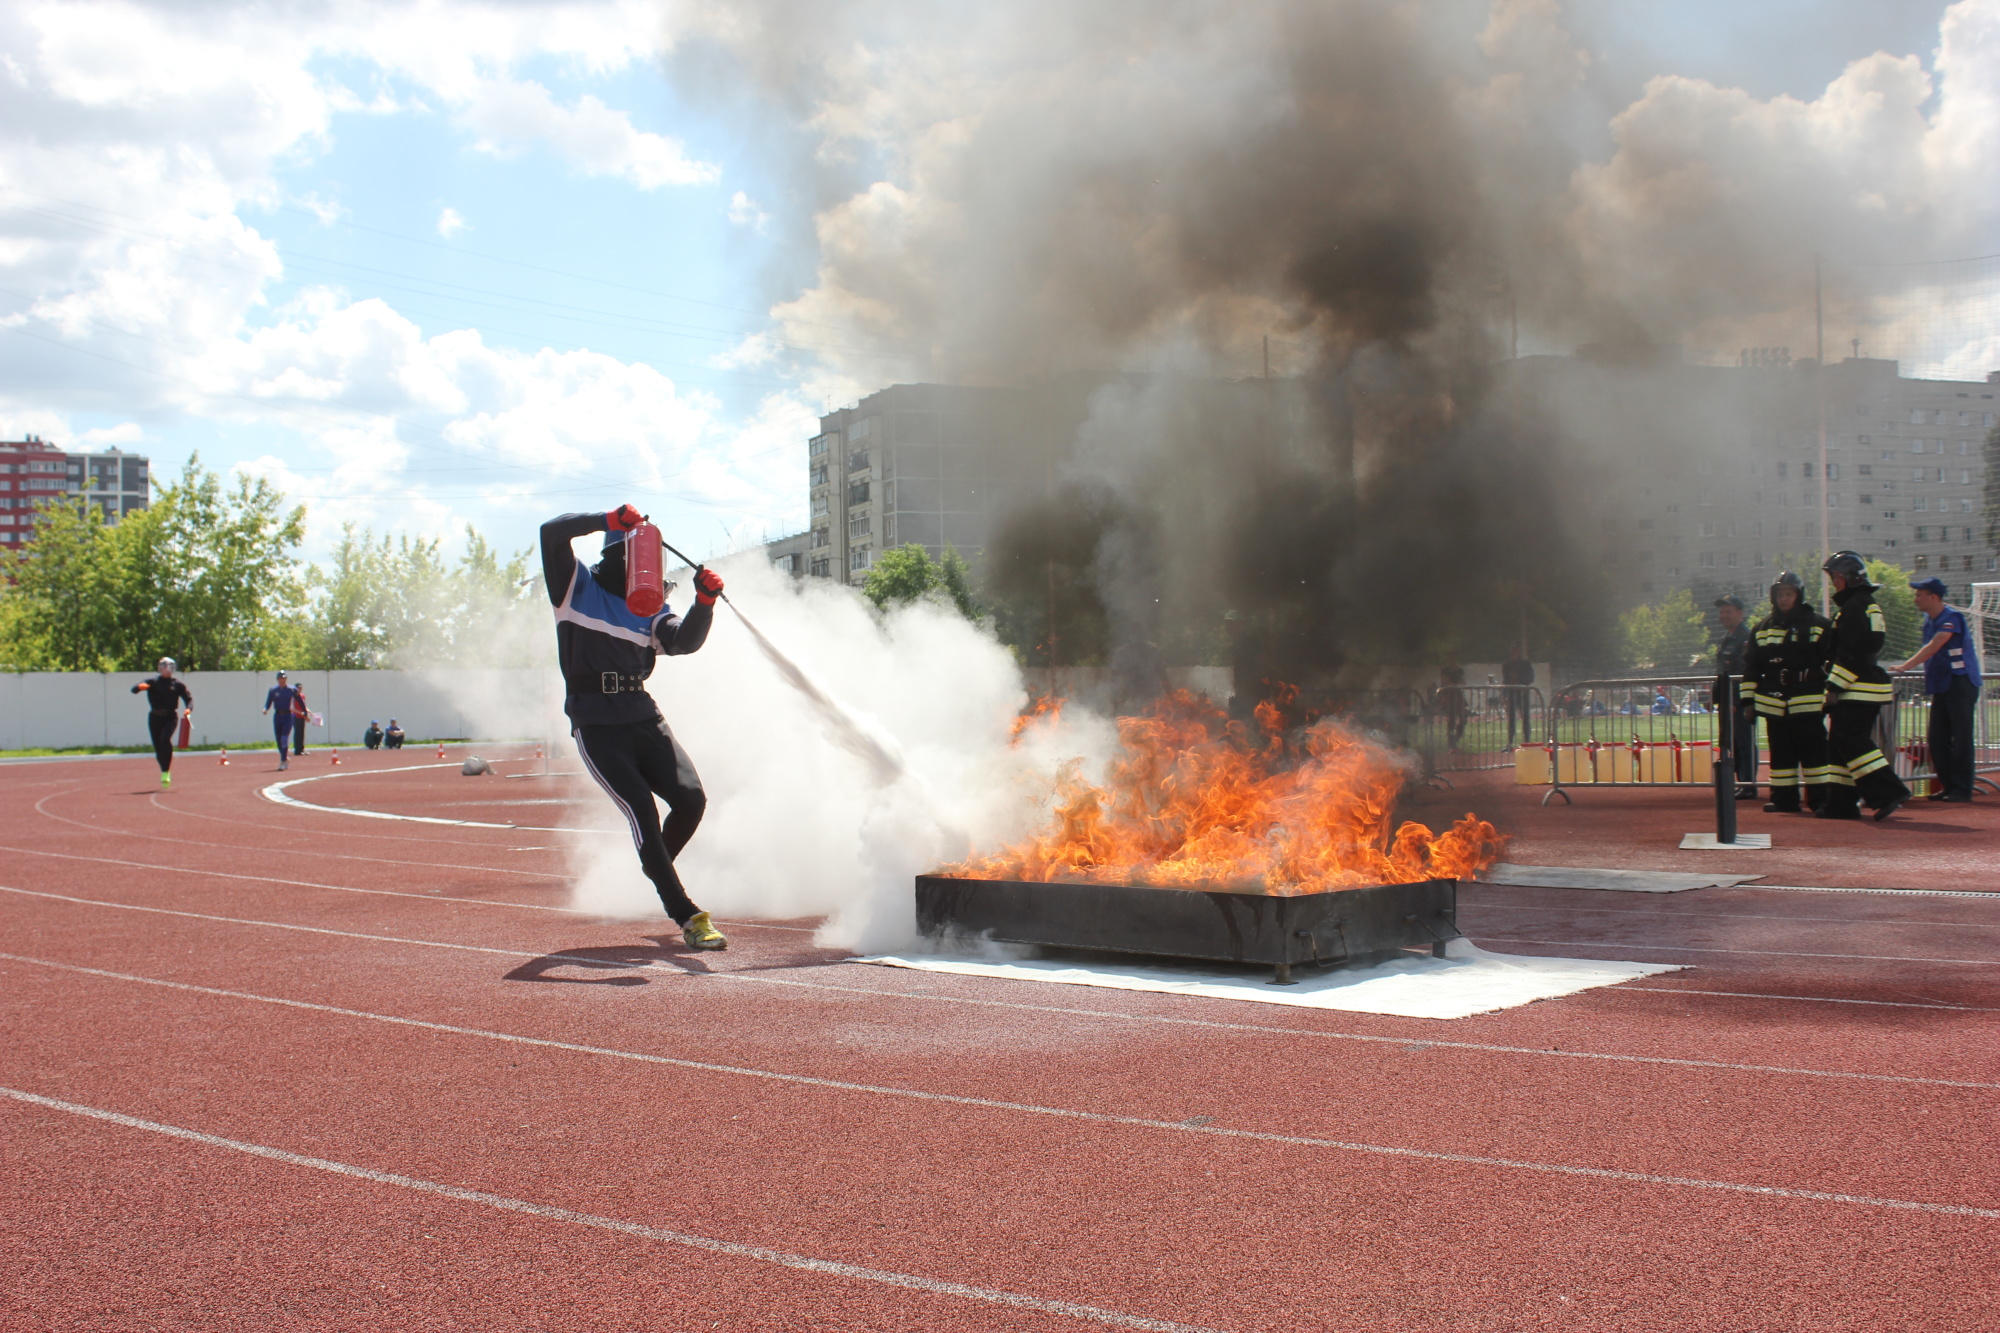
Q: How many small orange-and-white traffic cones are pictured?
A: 4